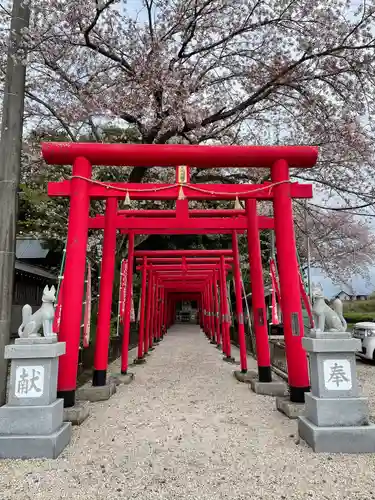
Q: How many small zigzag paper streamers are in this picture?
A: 0